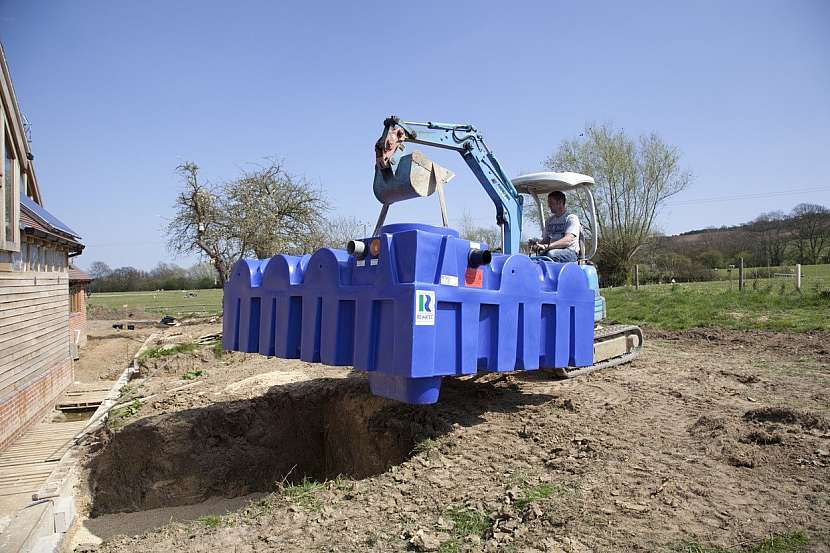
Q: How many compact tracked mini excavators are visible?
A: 1